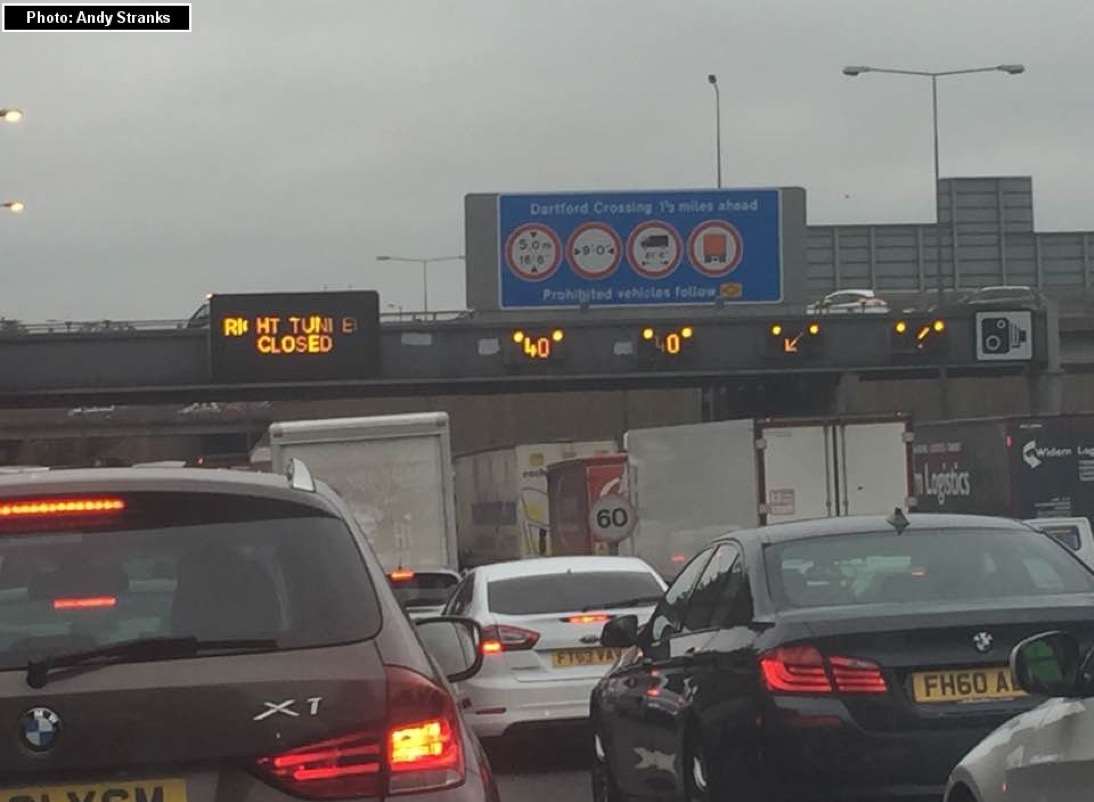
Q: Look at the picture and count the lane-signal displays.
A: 4